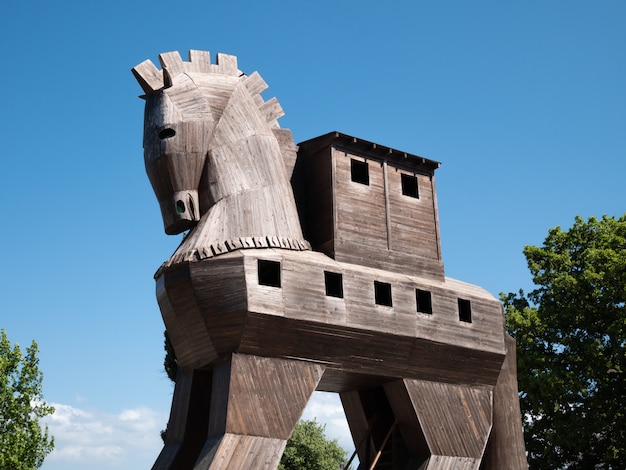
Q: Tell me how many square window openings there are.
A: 7